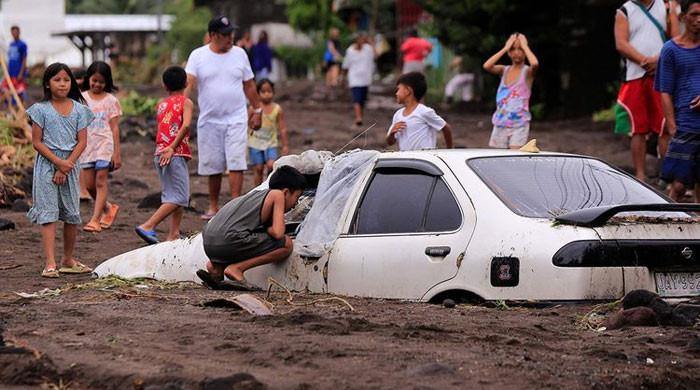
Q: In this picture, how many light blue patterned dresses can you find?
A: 1